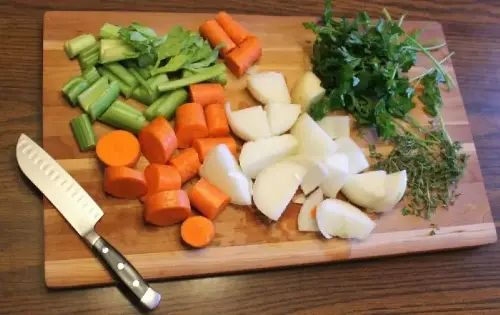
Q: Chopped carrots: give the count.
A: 15